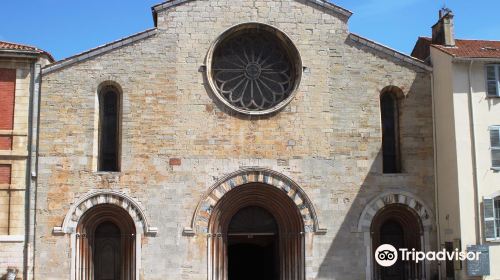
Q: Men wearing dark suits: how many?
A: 0